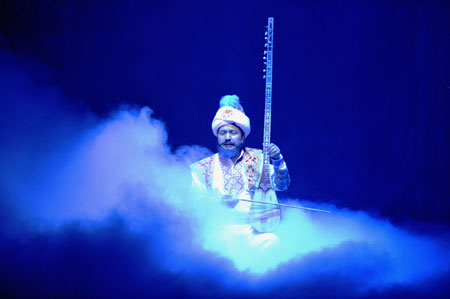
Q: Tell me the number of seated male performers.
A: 1